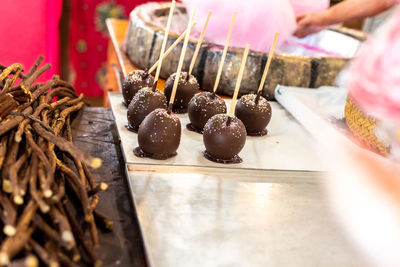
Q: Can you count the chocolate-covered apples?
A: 7